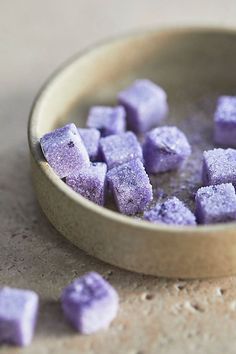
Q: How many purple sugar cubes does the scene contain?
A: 14